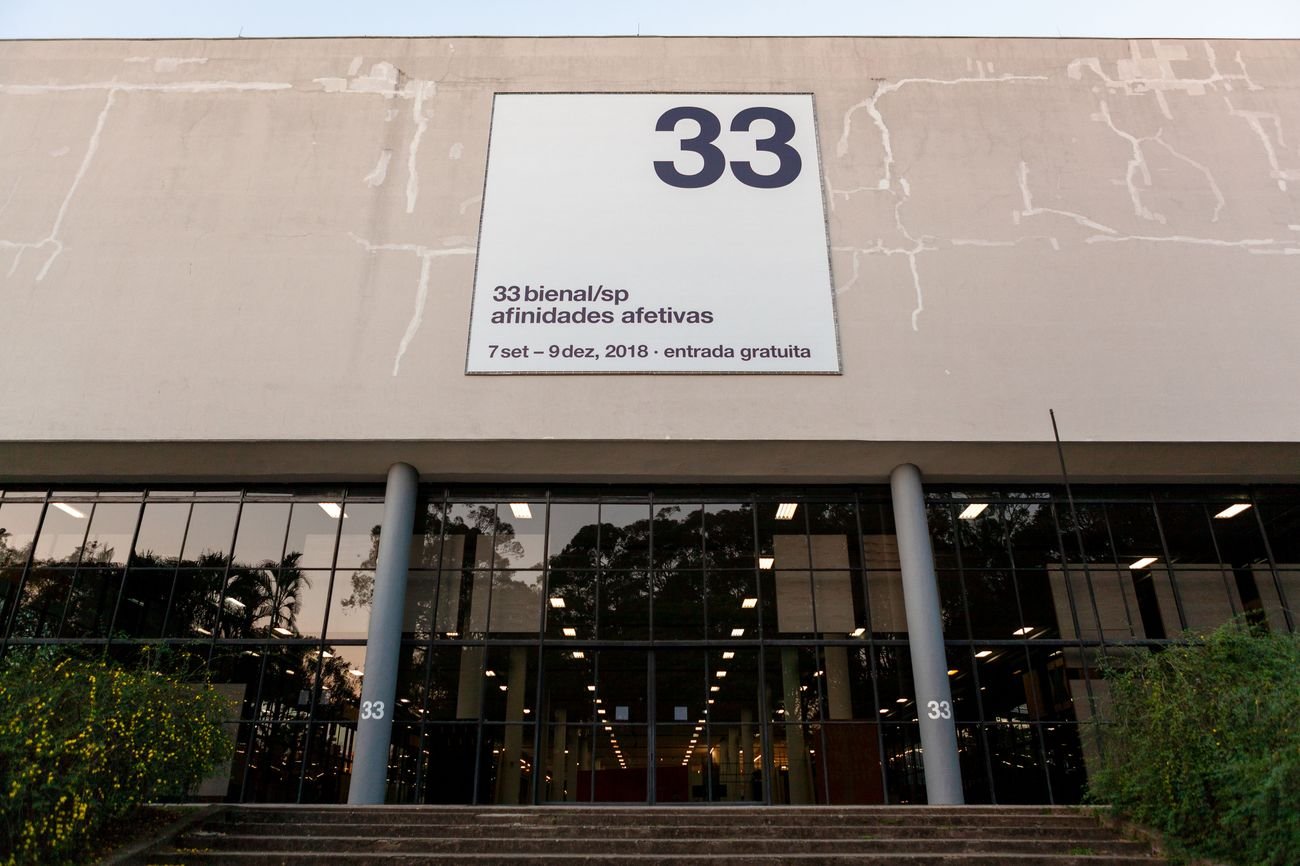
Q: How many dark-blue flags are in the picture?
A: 0